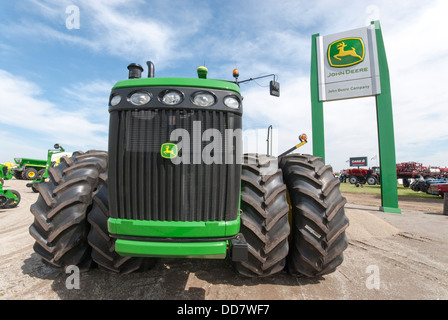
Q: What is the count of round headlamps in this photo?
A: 5